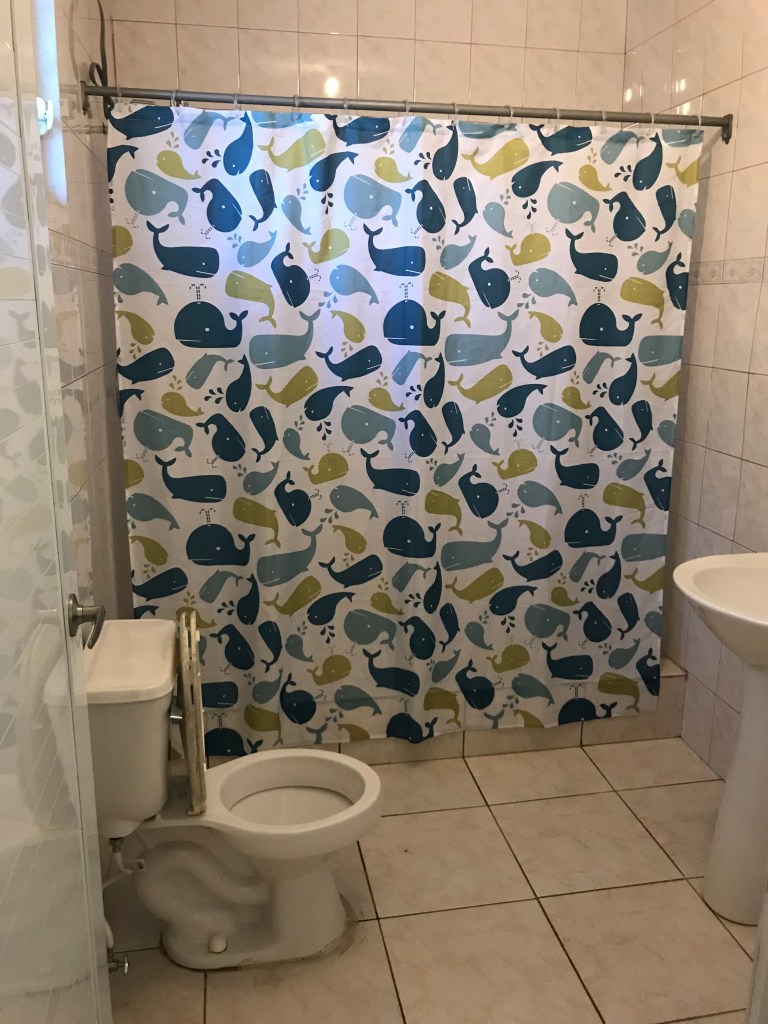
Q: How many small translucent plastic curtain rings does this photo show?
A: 12